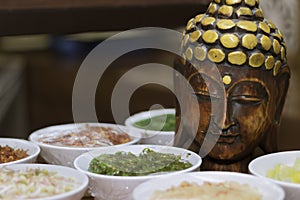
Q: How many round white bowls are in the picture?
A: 7